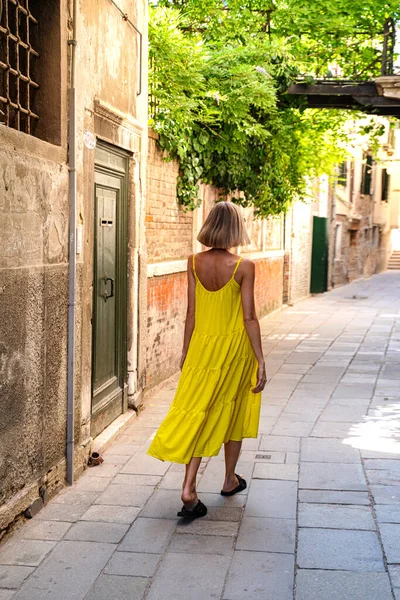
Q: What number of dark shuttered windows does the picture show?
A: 3